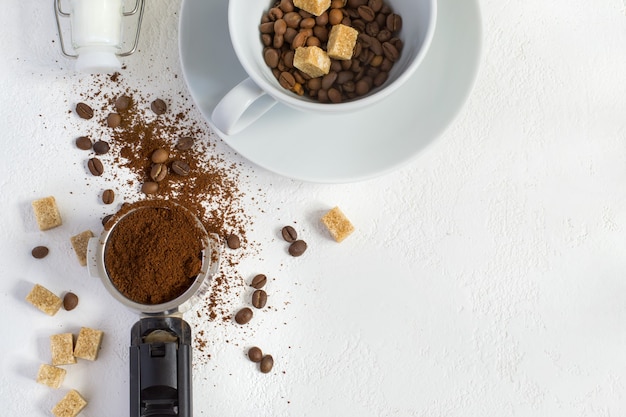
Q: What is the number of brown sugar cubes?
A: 11